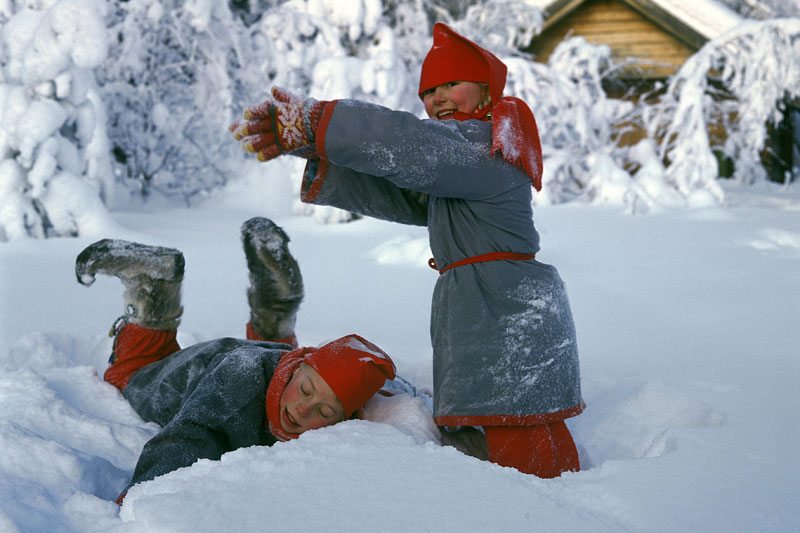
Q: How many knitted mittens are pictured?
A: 2